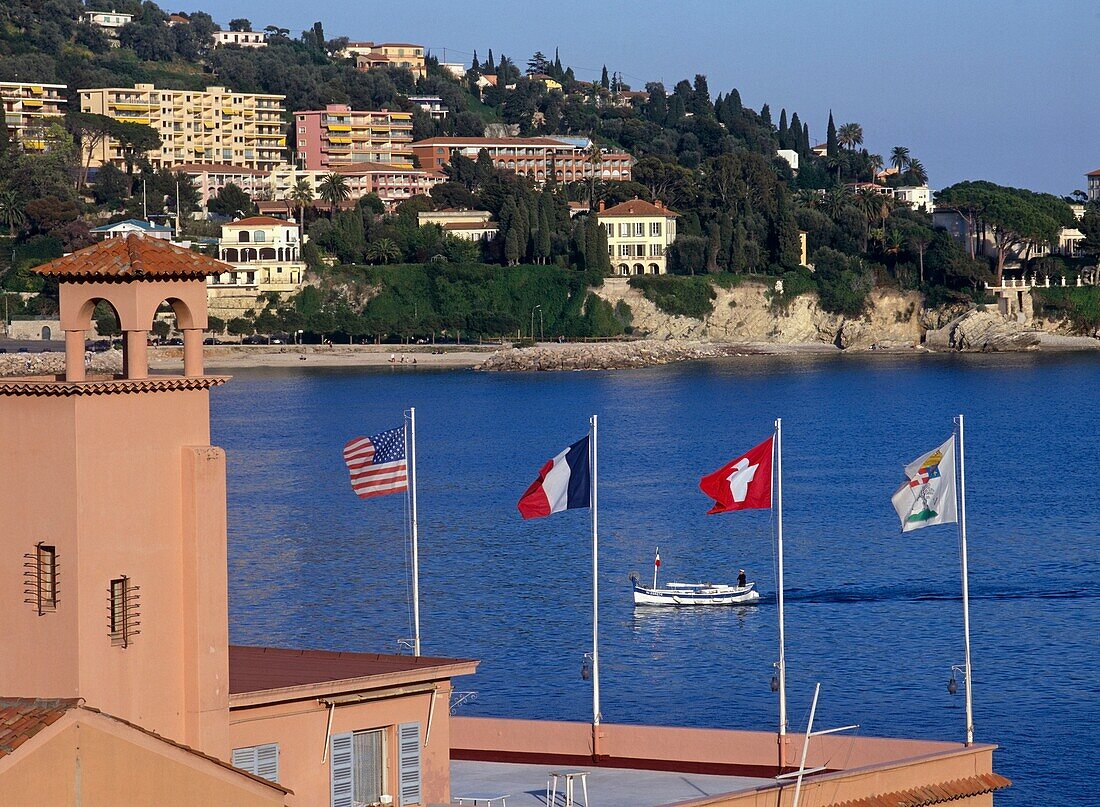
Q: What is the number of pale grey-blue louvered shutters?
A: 4